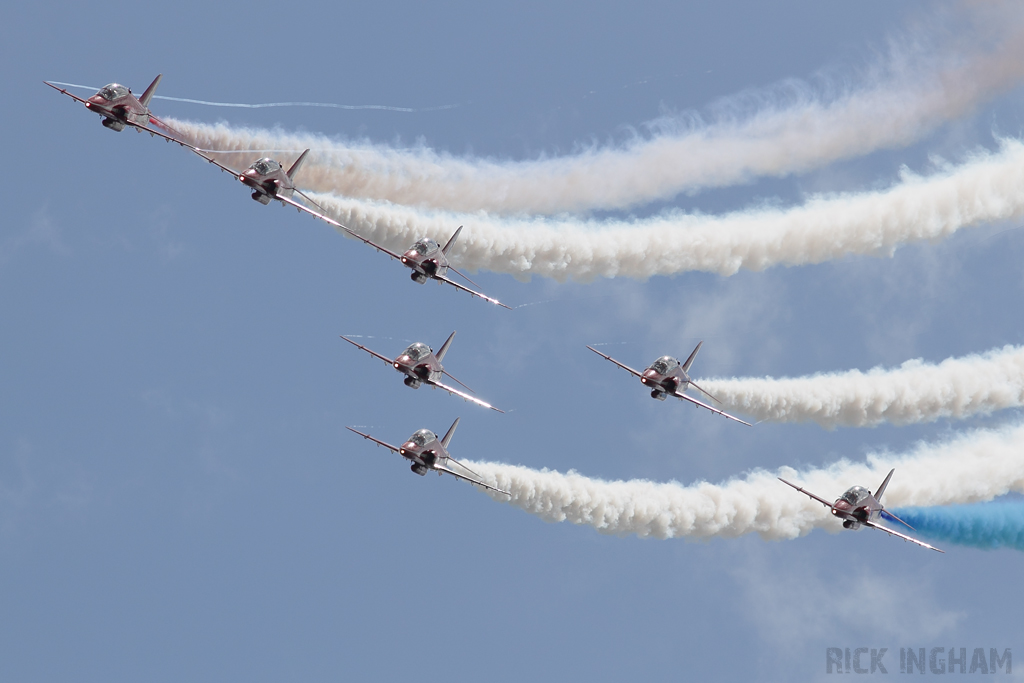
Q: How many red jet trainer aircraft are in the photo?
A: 7